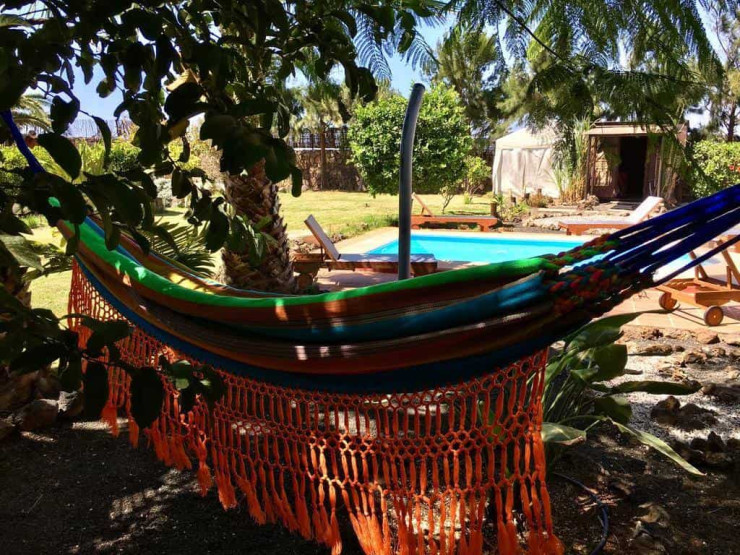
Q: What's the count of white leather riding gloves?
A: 0